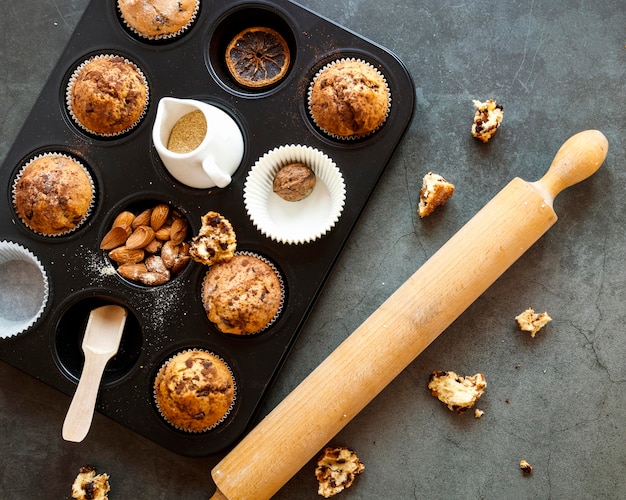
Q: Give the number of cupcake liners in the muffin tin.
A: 8